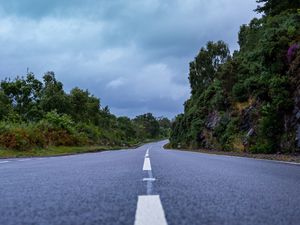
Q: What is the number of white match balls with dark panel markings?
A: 0